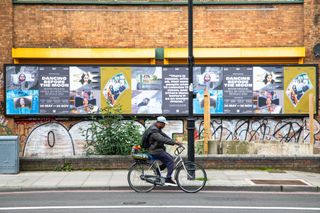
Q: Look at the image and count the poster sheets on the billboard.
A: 10